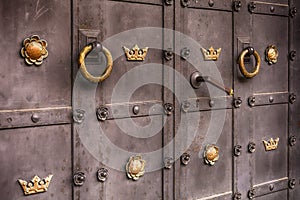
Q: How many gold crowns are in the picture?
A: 4